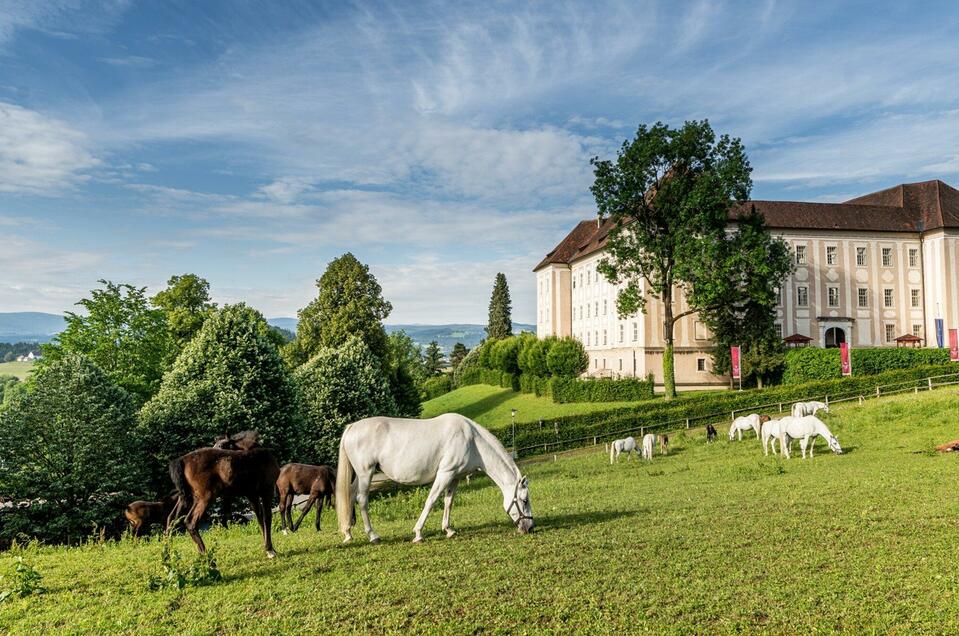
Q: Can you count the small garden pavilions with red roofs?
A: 2